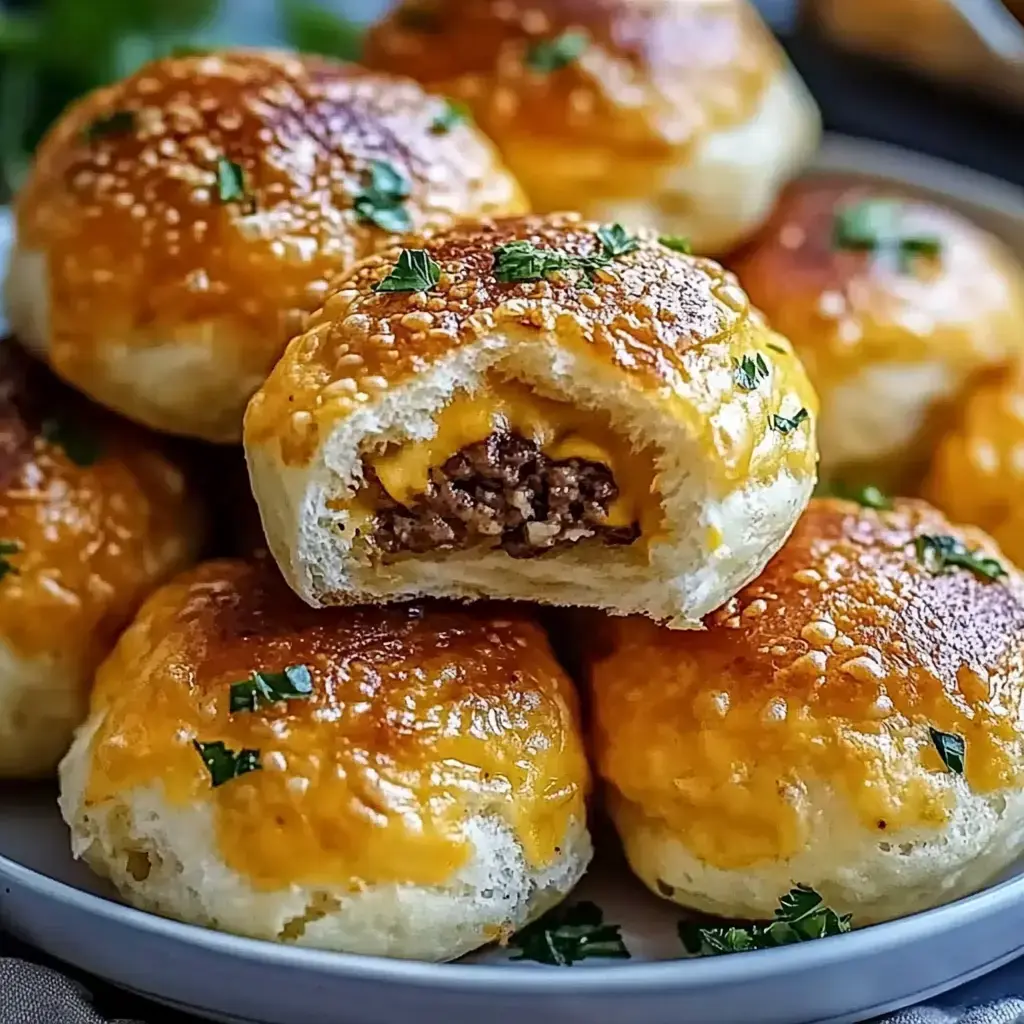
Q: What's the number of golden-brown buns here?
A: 8